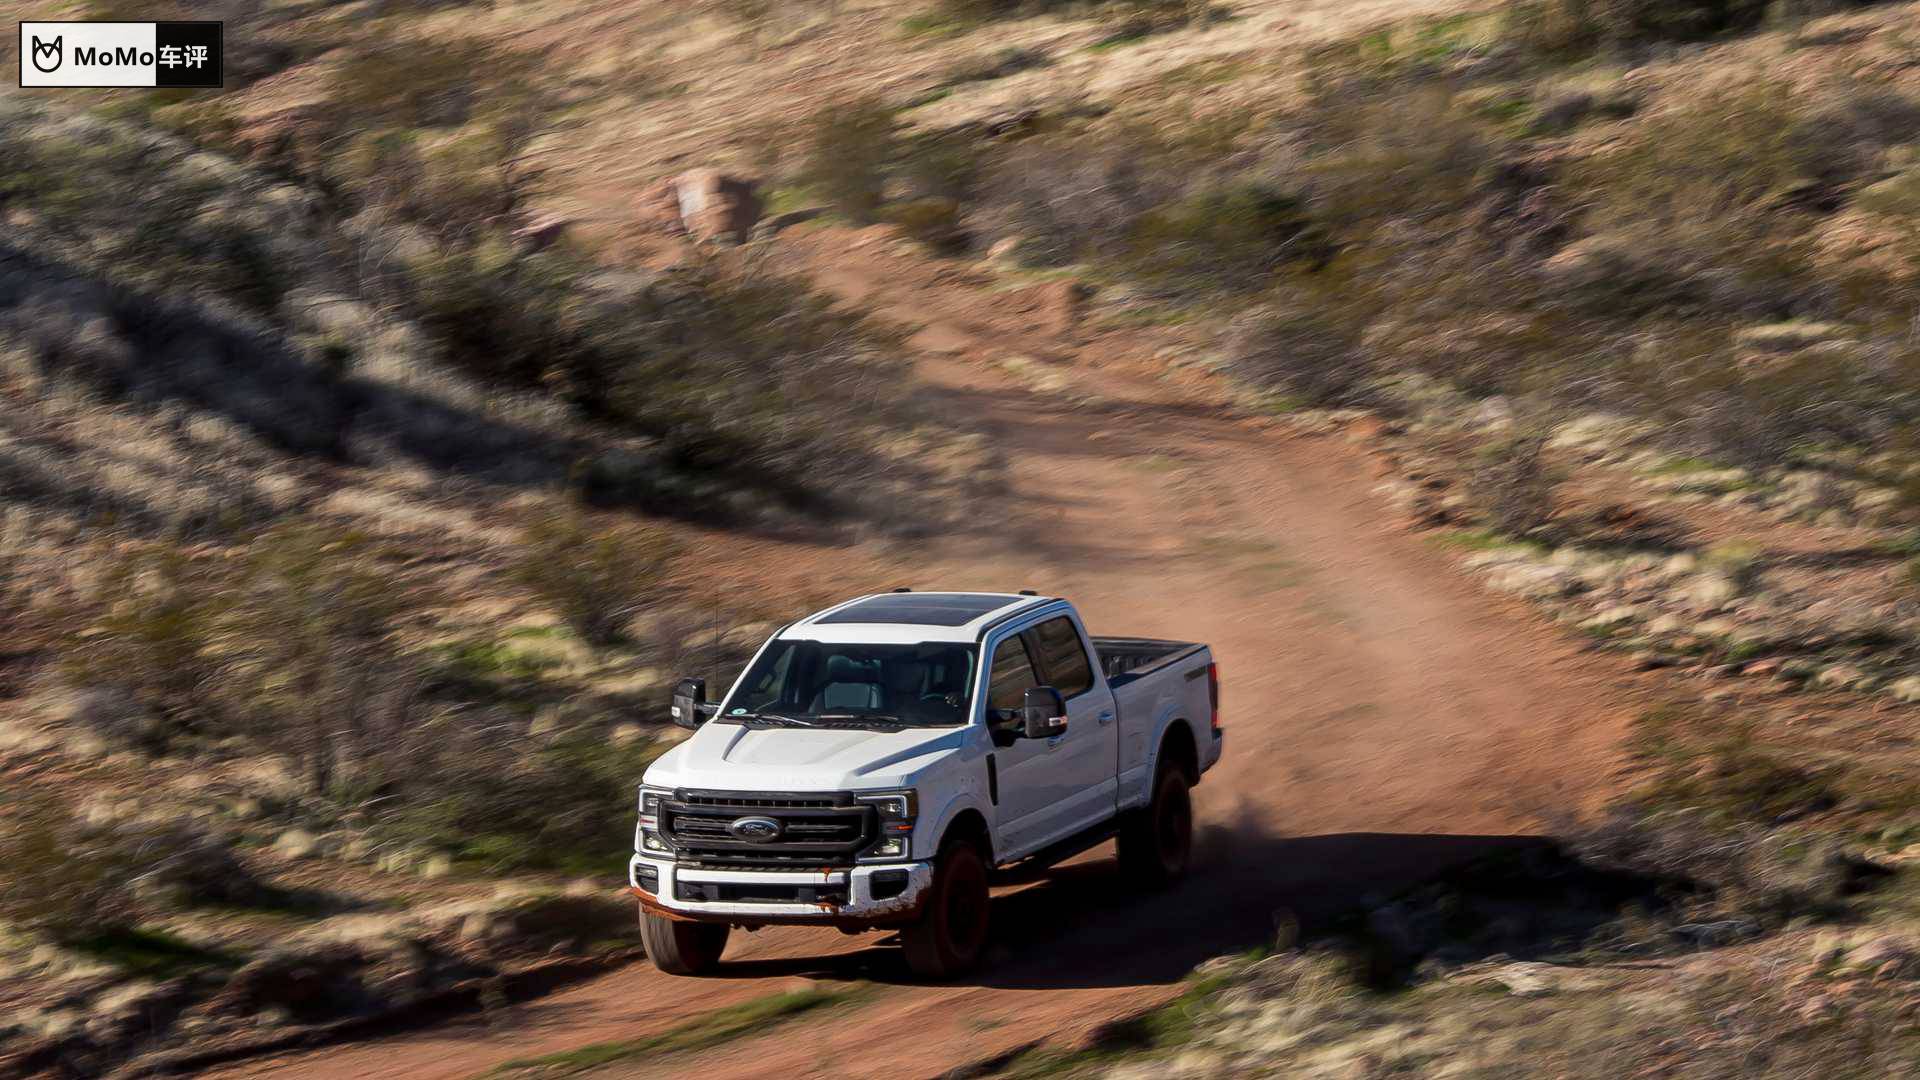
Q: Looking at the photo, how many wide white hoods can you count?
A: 1